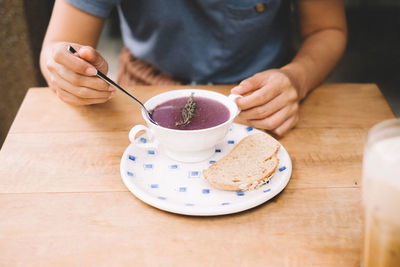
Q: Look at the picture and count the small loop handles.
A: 2